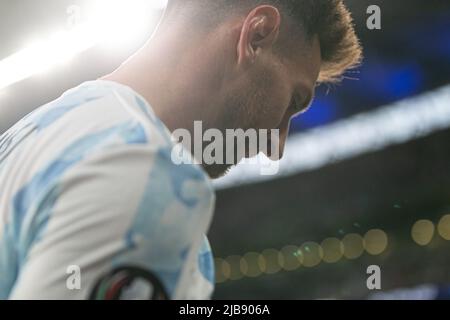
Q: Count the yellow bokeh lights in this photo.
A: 11